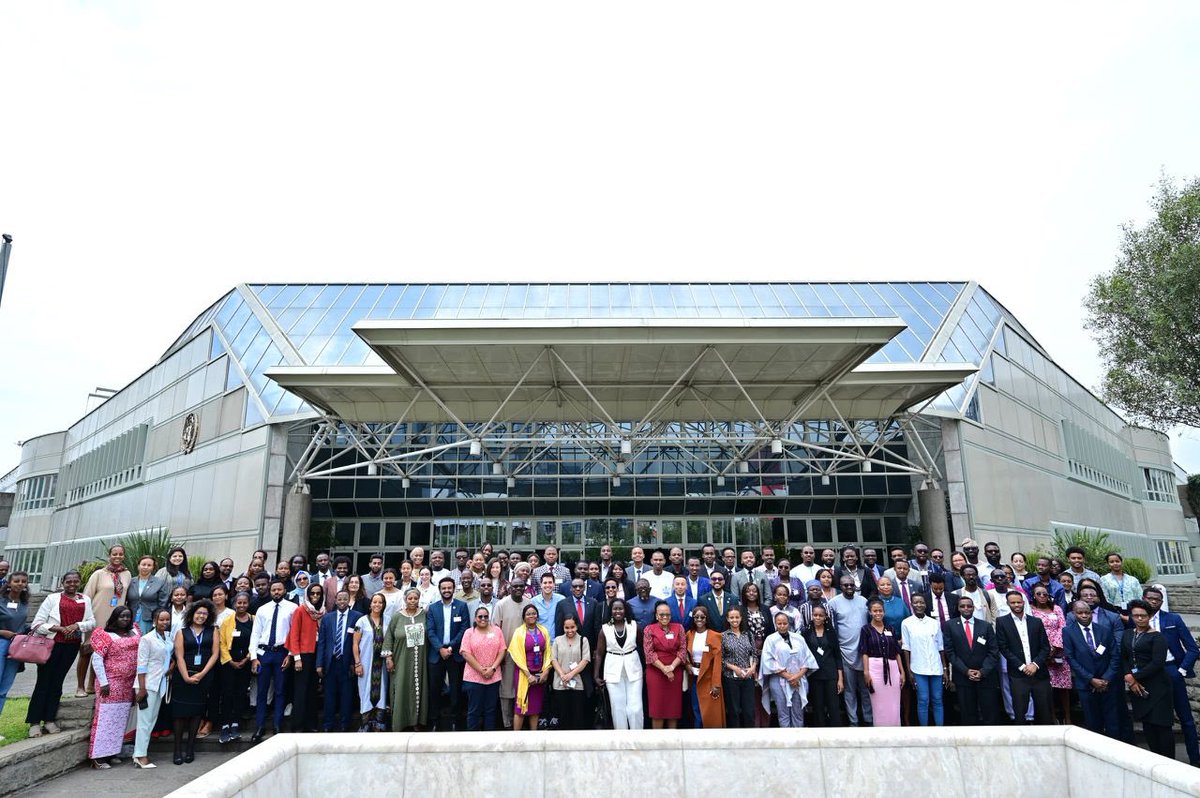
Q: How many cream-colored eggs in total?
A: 0